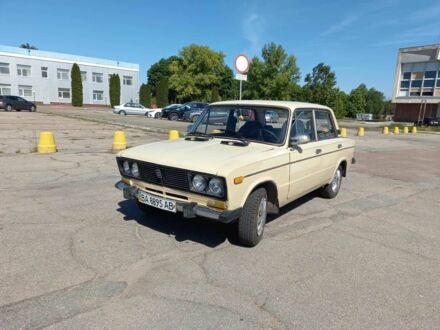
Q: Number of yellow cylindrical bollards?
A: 9